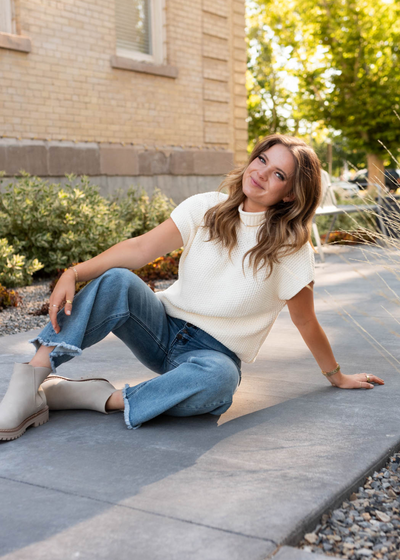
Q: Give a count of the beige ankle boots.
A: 2